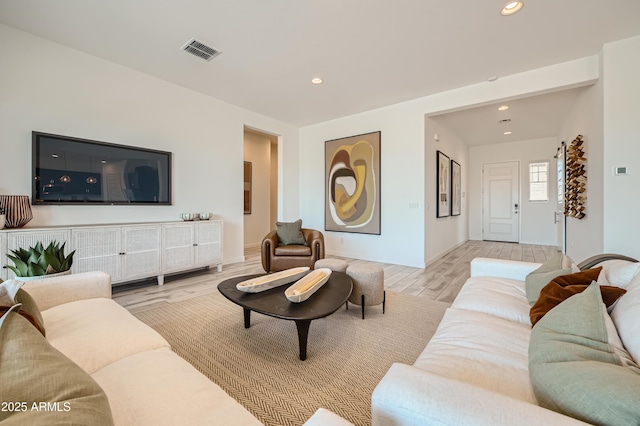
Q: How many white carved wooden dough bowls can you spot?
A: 2